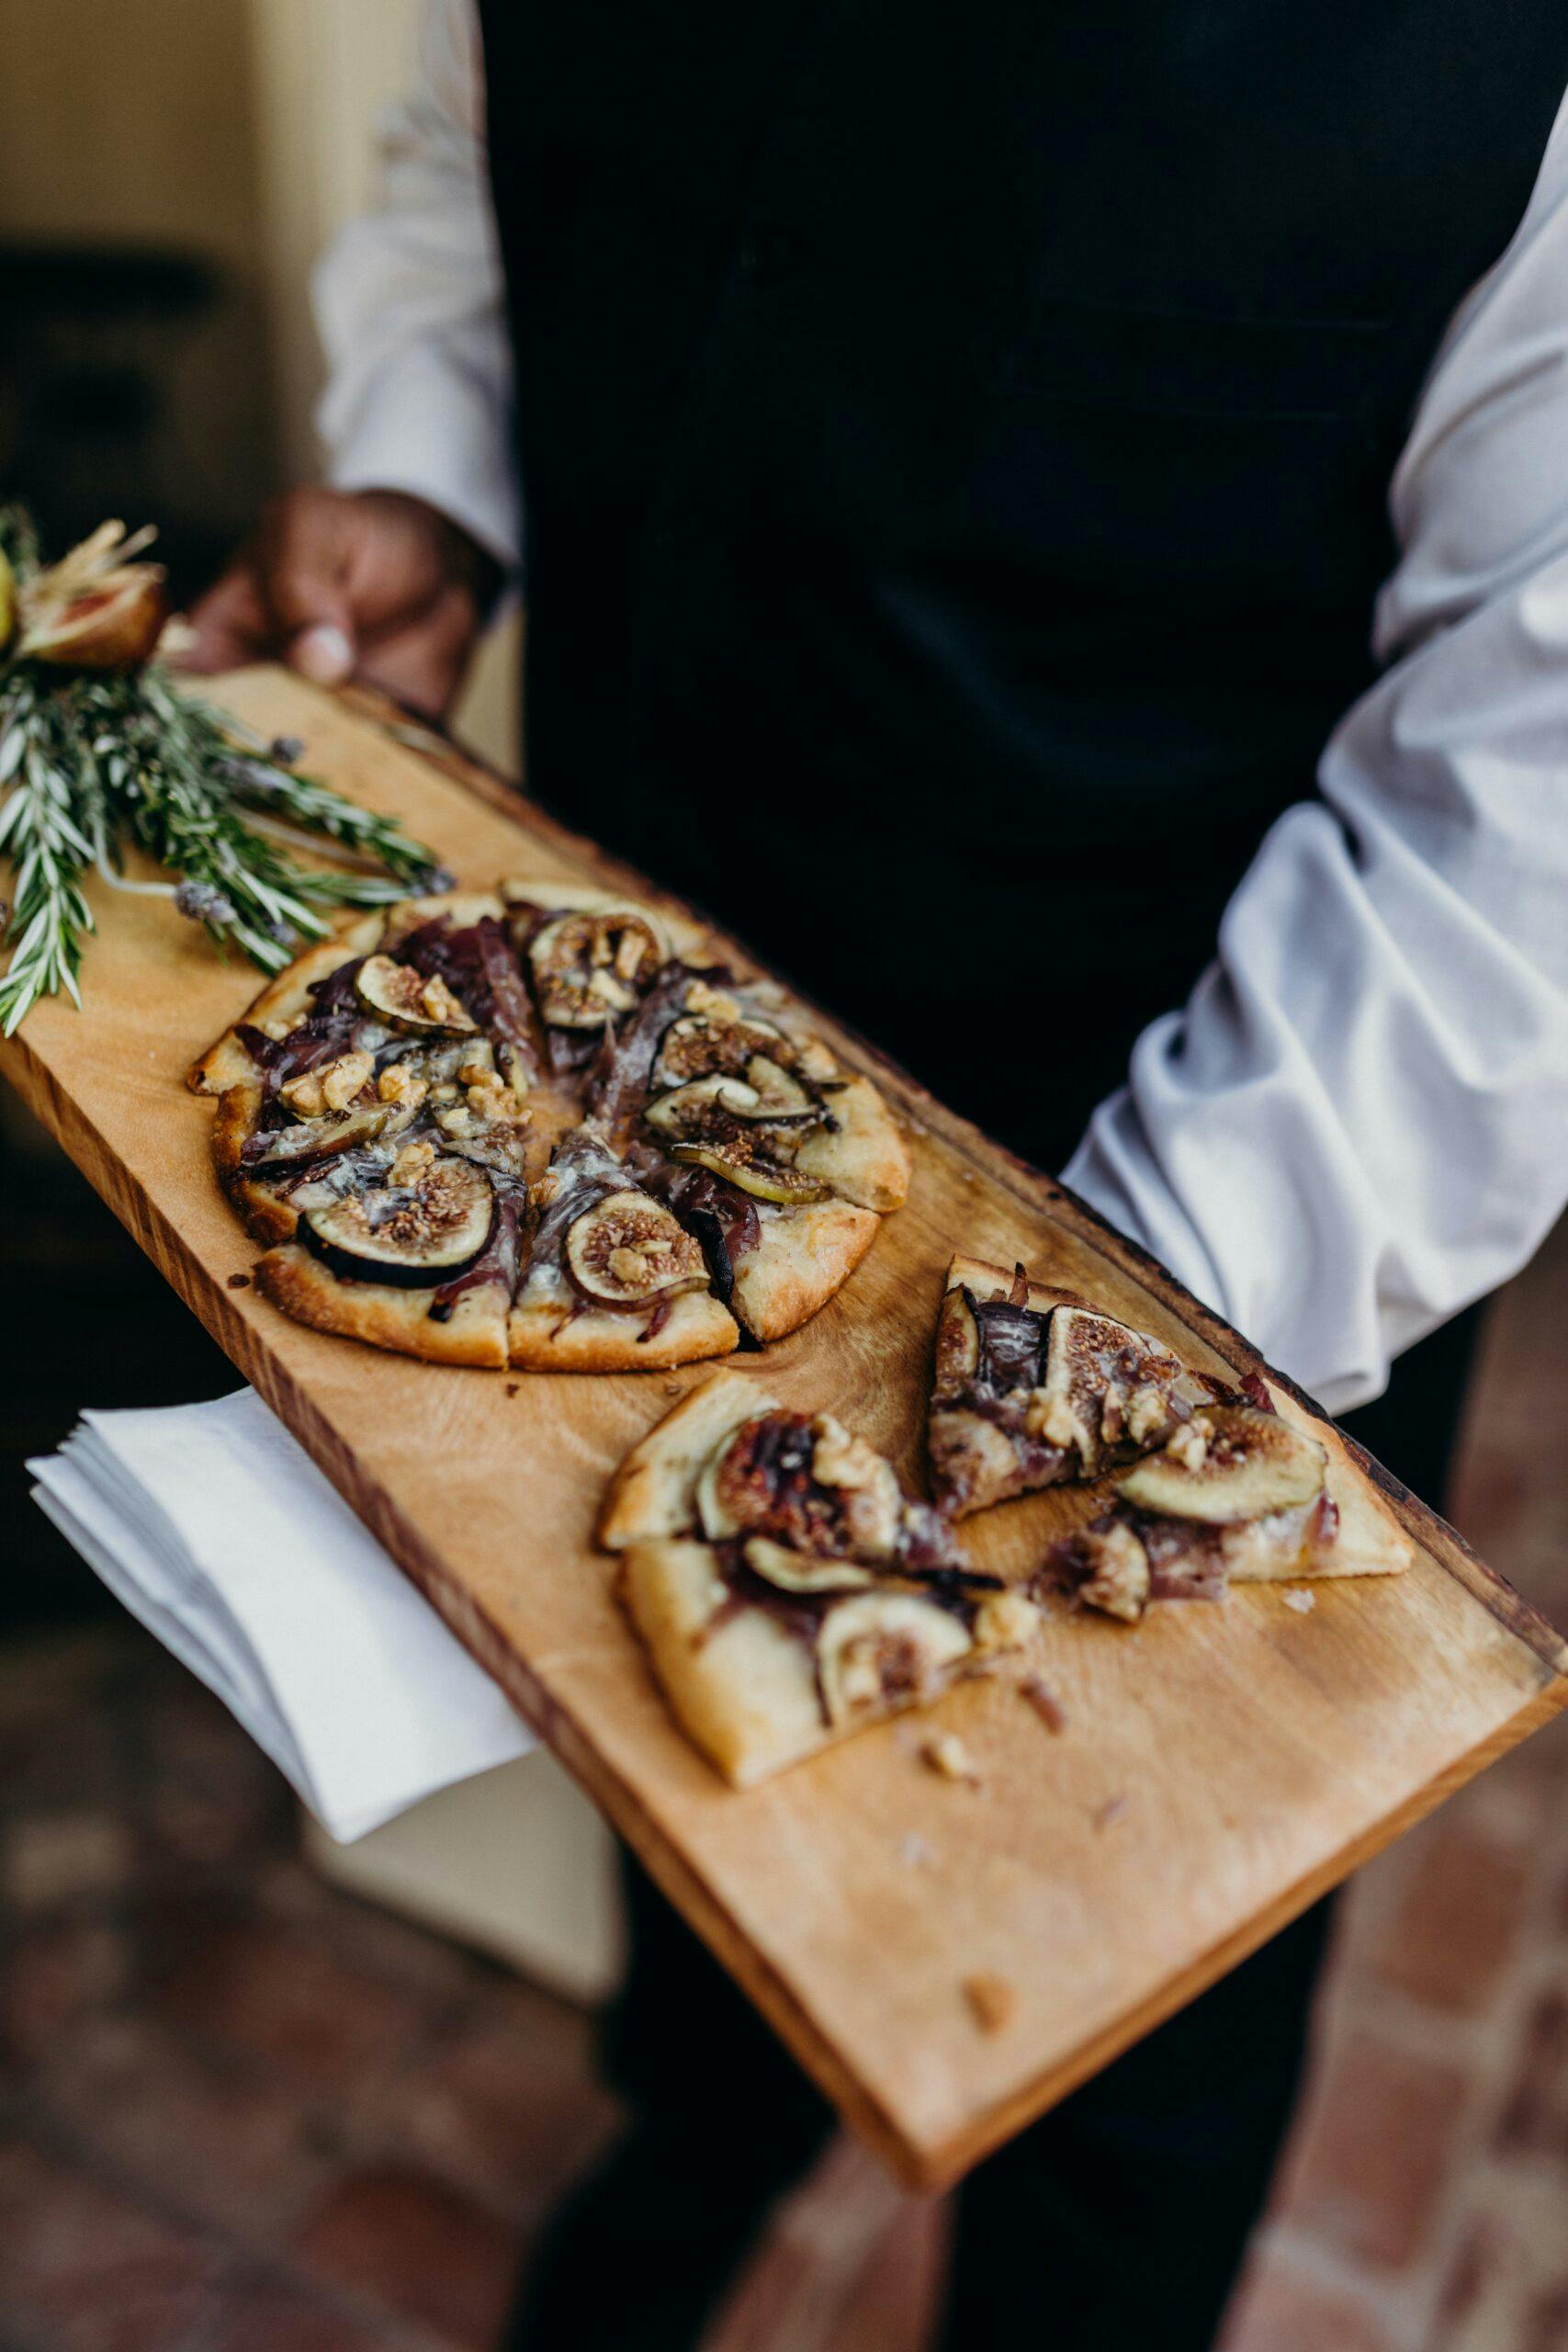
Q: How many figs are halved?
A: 1